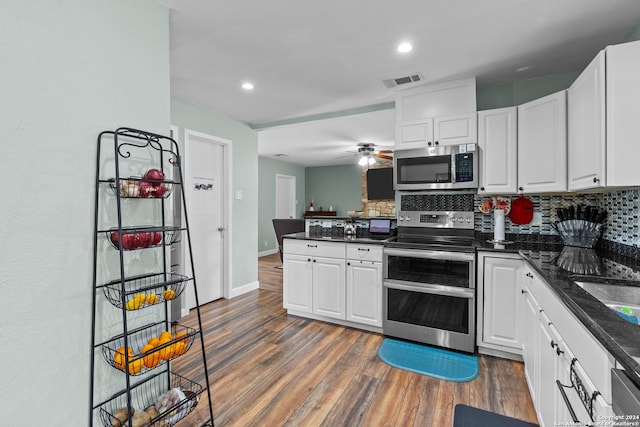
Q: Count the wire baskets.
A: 5